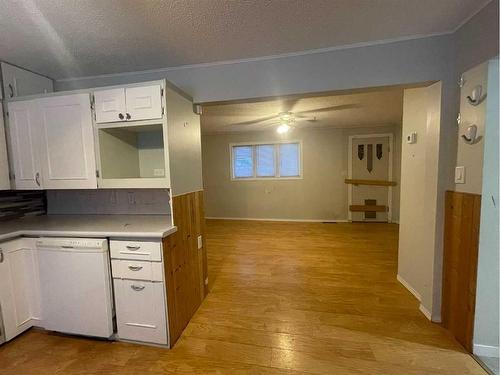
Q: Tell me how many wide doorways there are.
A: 1